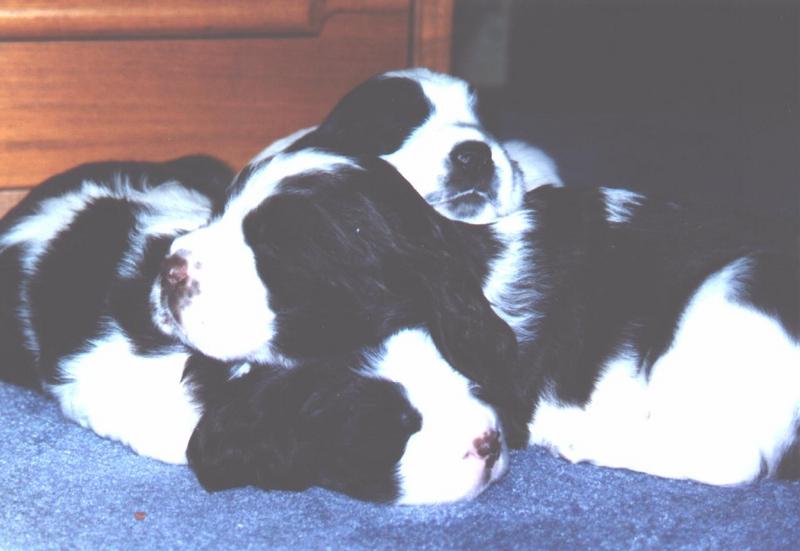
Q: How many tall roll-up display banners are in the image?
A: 0